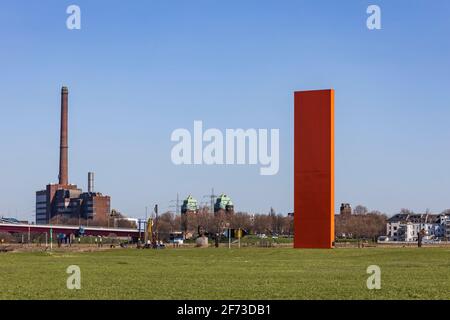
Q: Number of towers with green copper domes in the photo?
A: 2